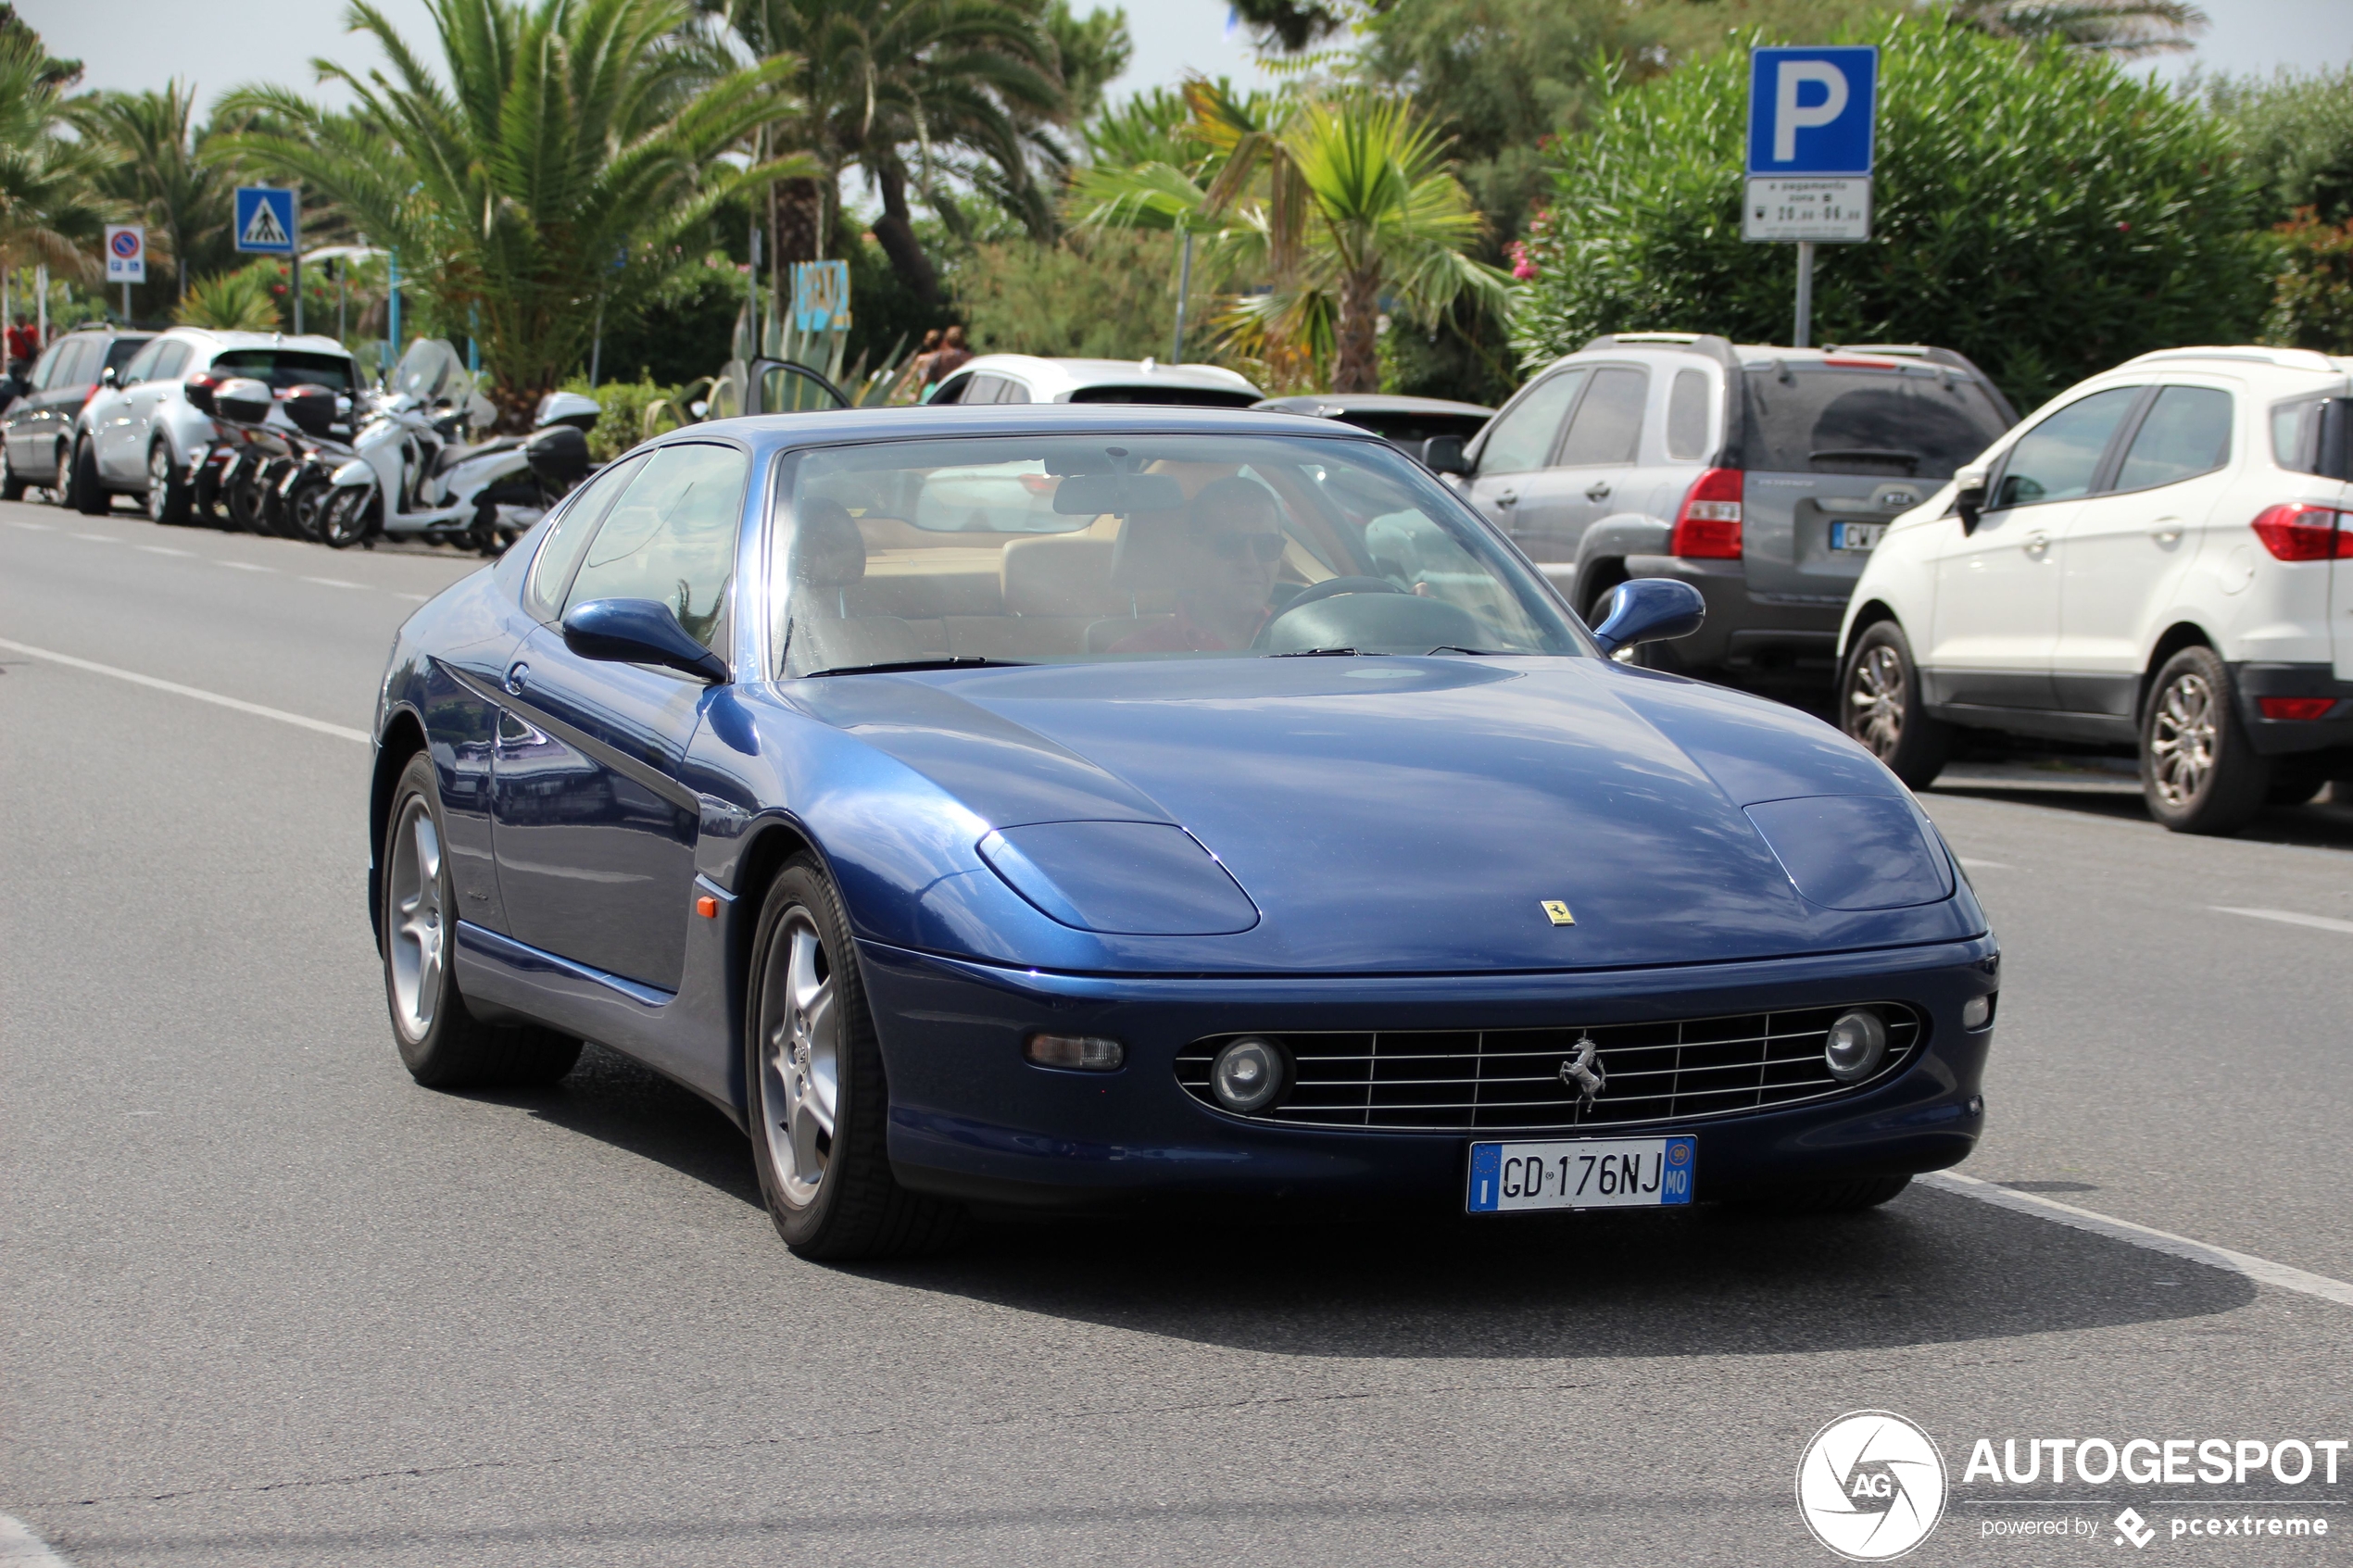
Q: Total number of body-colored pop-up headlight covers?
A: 2